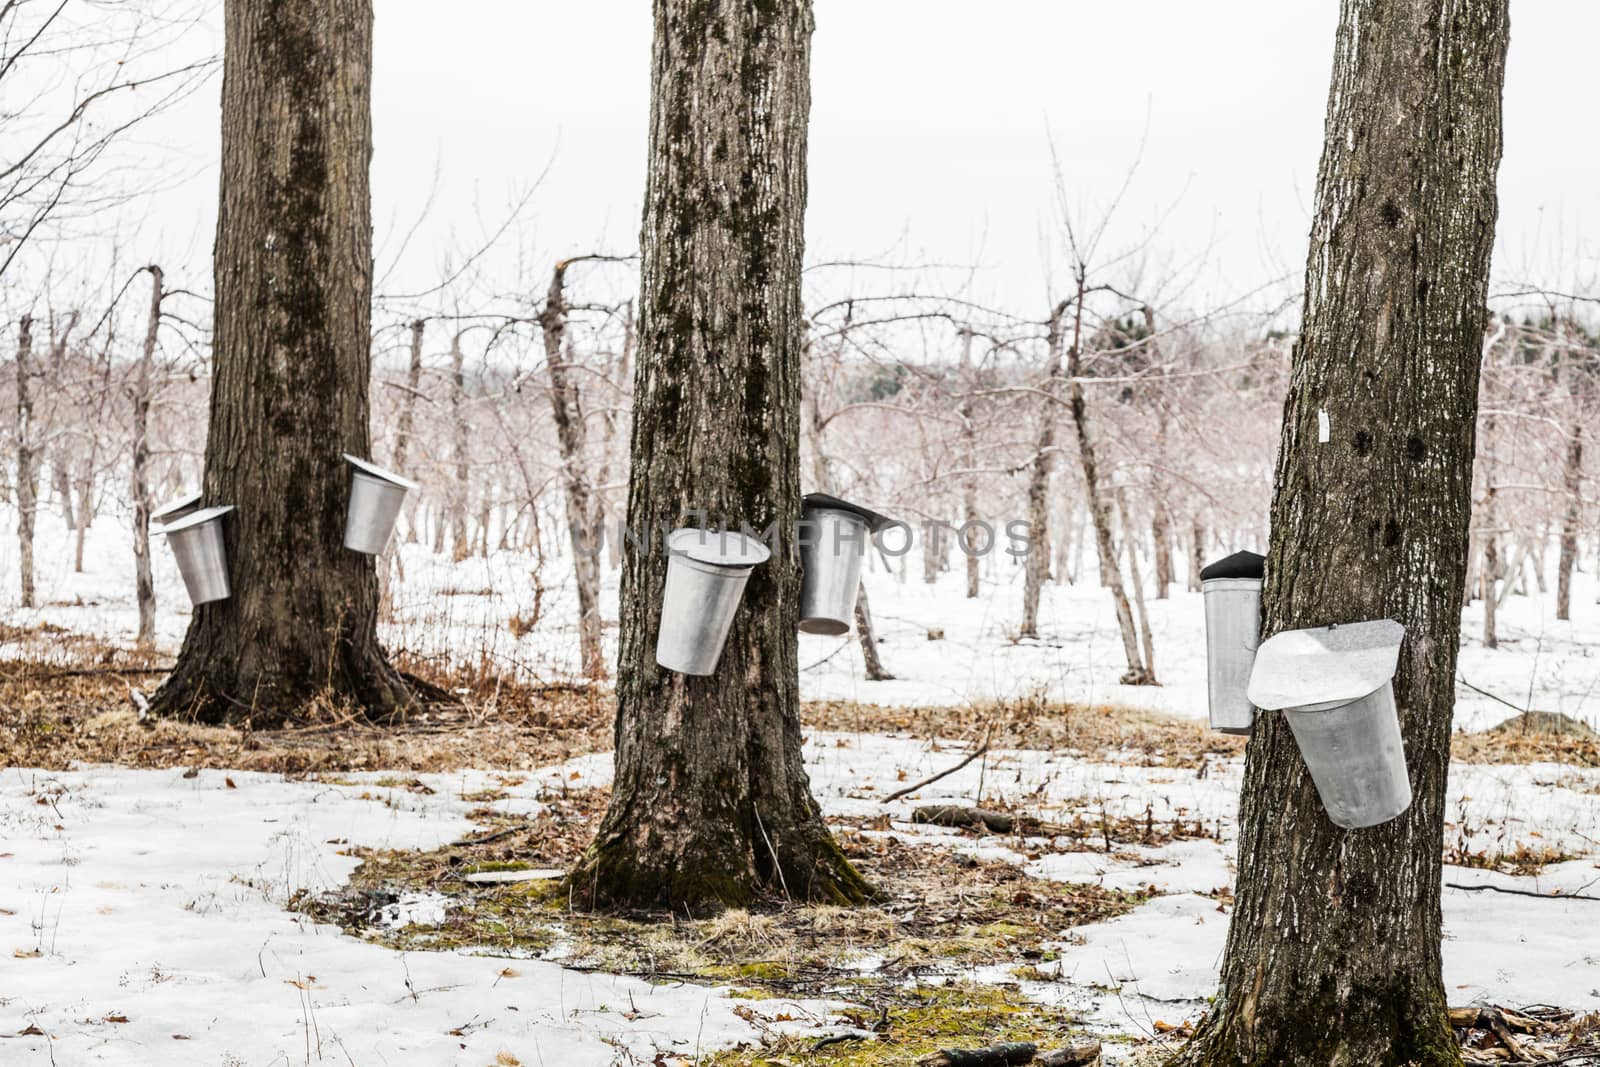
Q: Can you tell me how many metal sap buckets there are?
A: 7